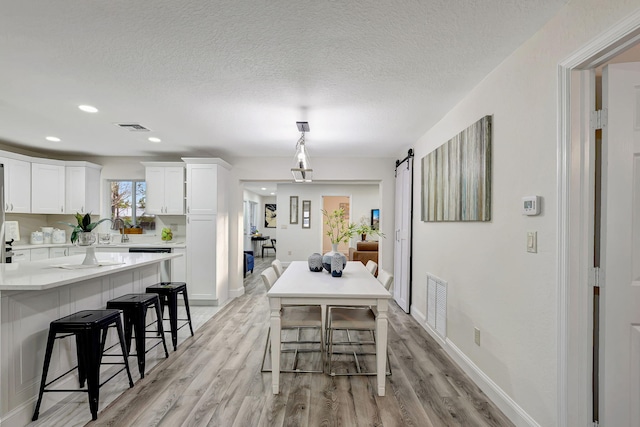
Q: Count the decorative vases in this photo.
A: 3